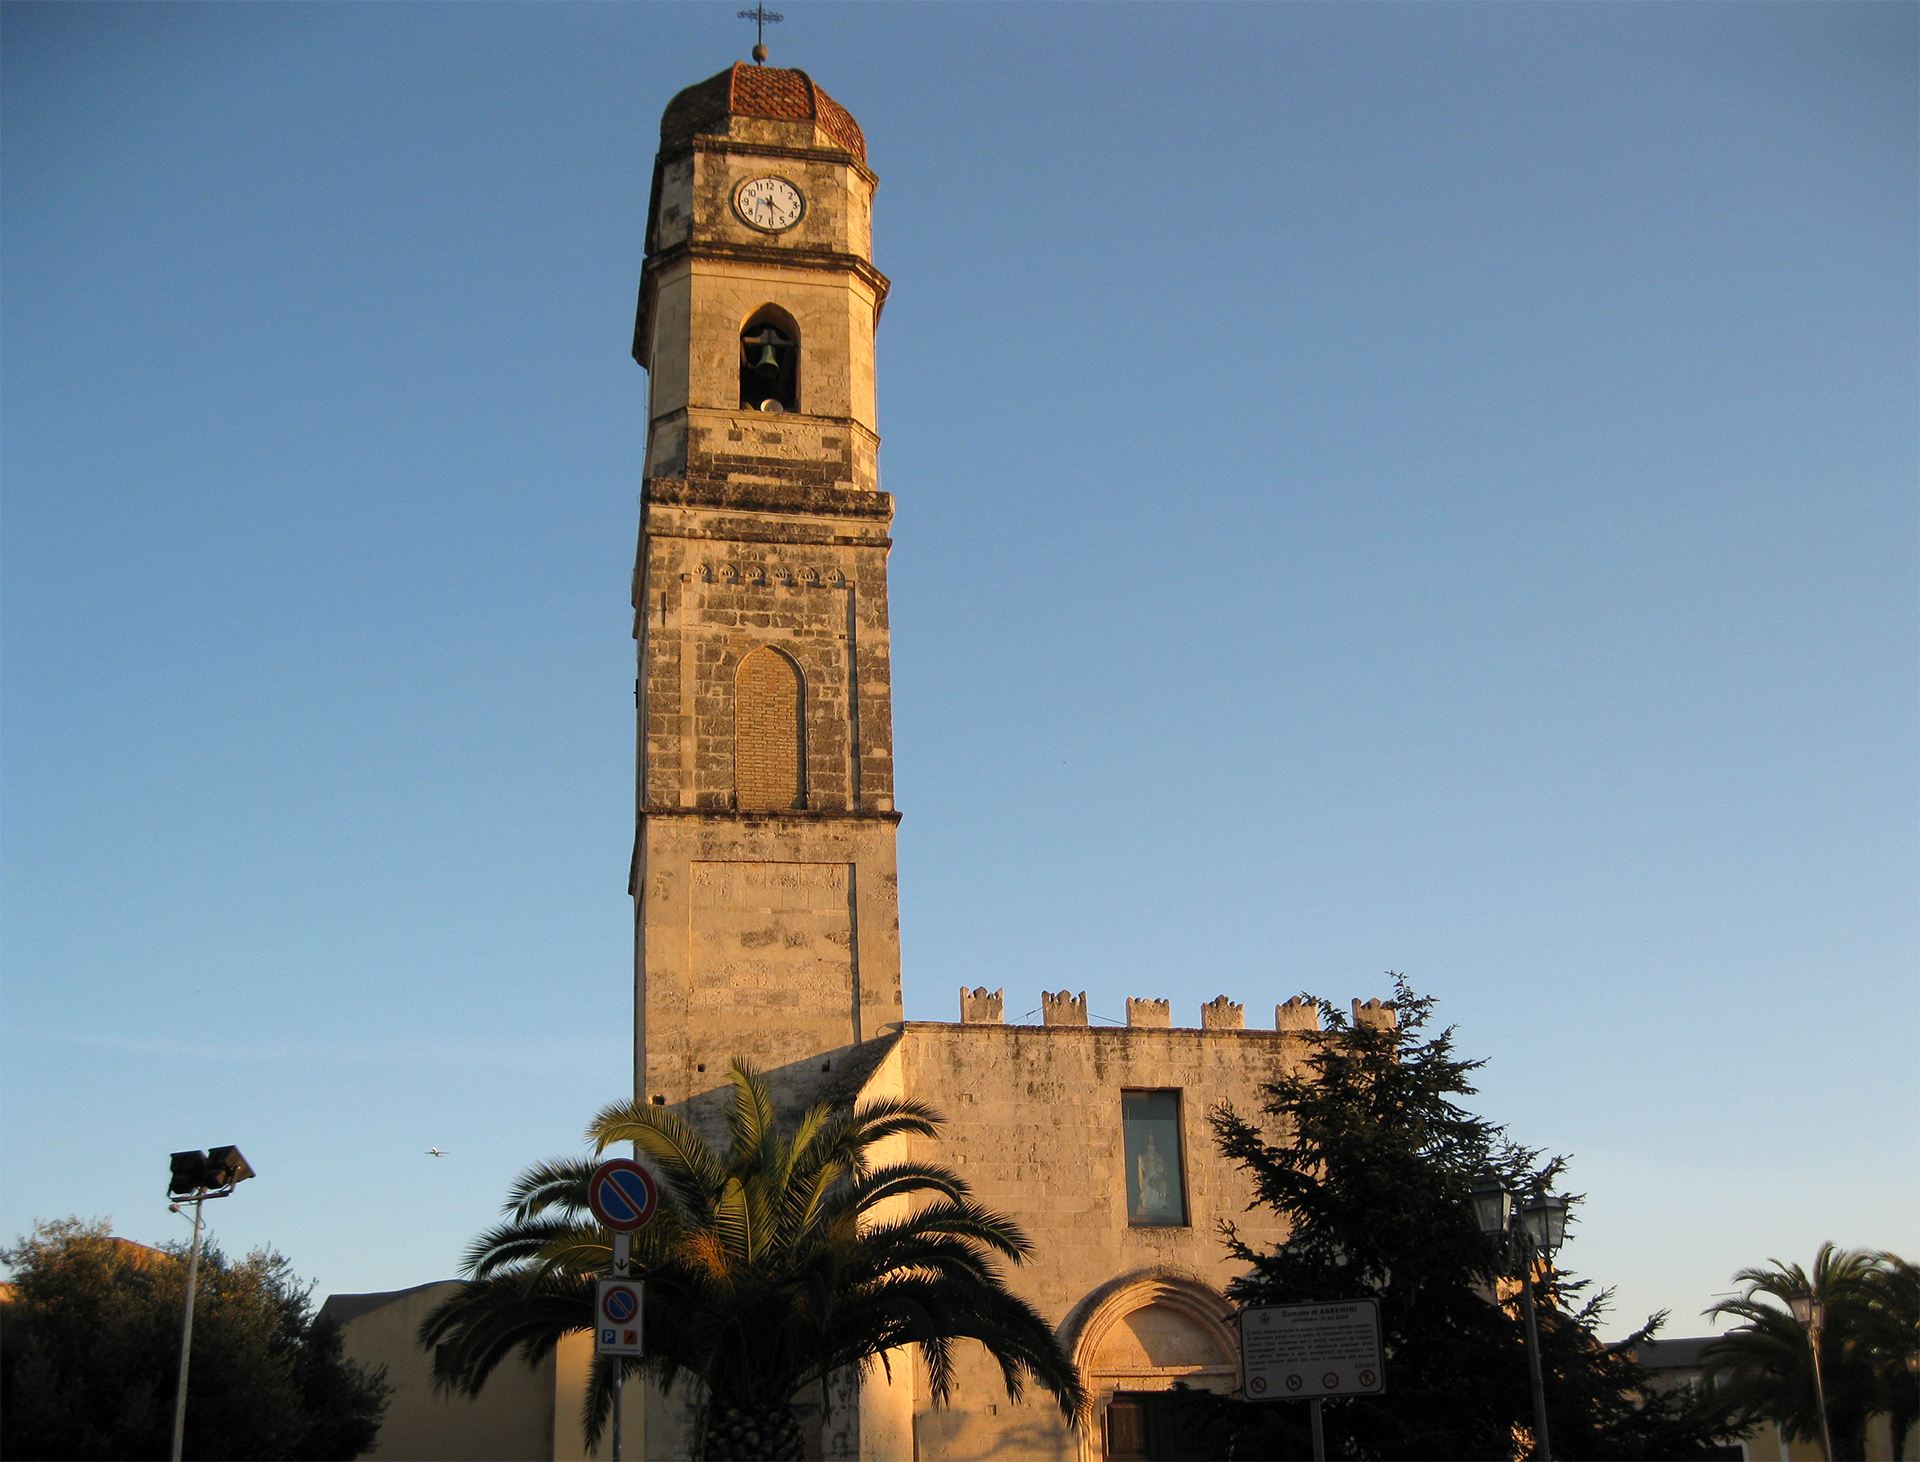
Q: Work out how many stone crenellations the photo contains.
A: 6